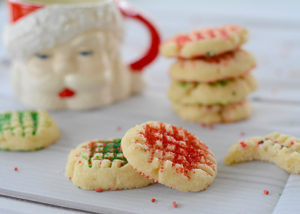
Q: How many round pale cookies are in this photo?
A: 8